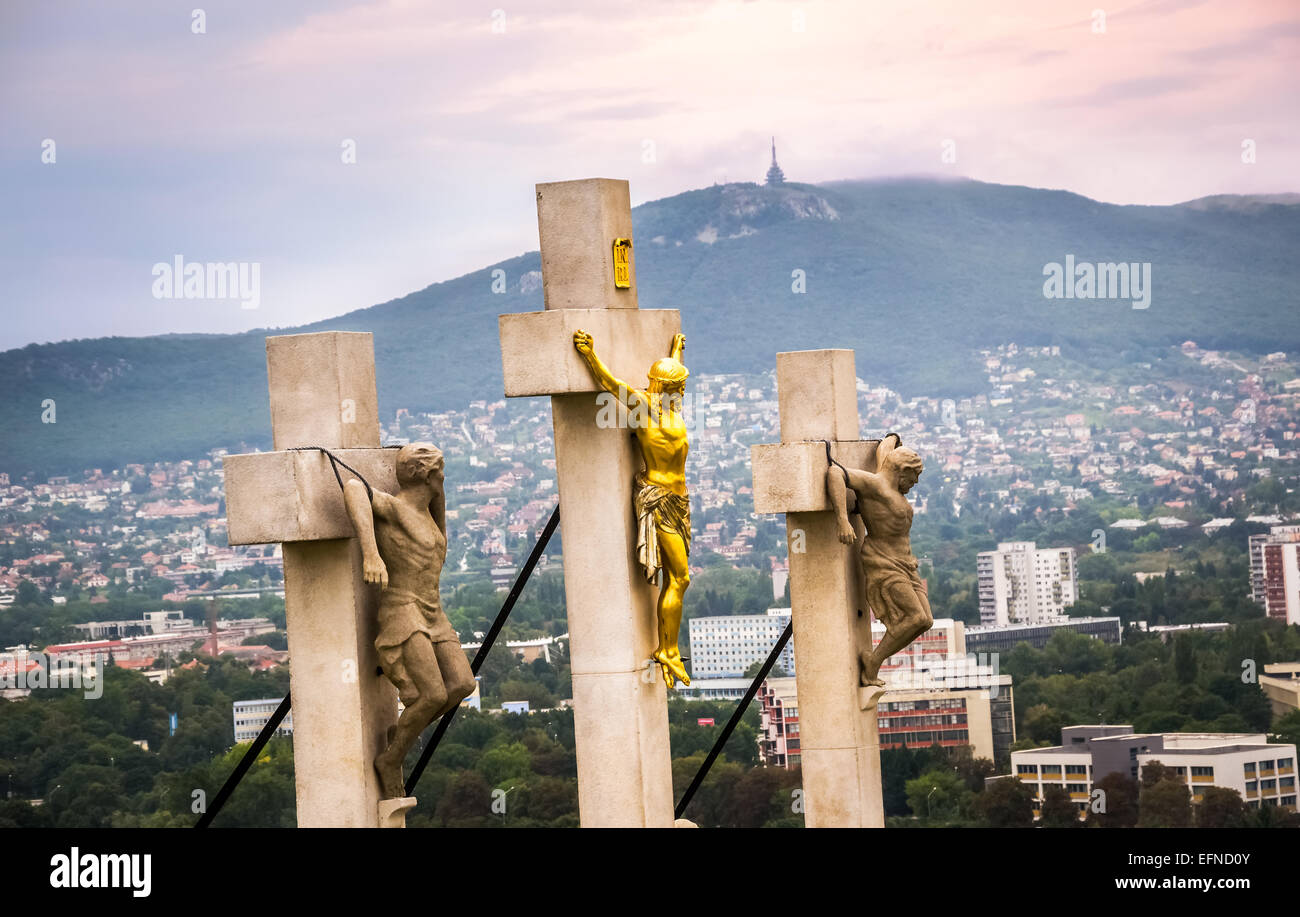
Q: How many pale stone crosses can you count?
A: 3